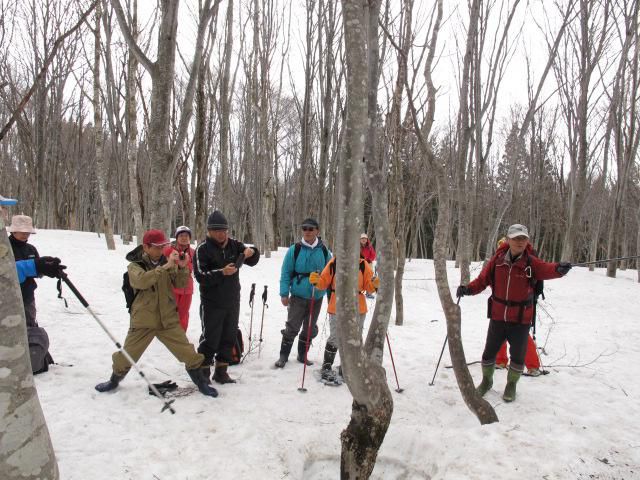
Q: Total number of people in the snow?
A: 10